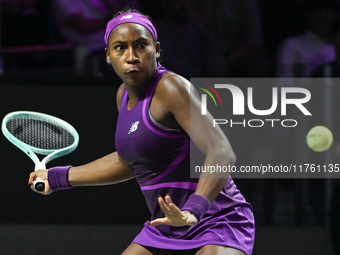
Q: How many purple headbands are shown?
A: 1